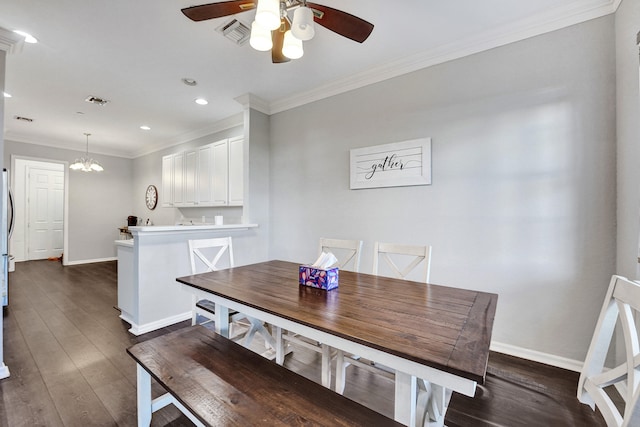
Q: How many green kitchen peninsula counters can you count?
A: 0